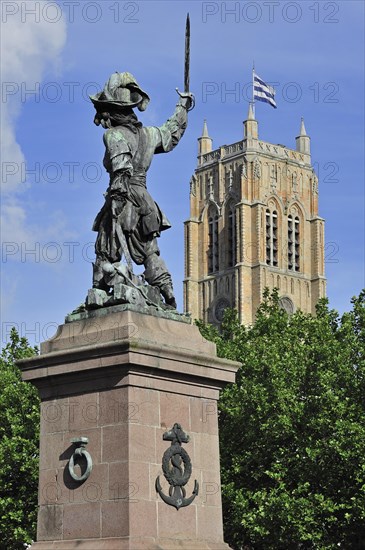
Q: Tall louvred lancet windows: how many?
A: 4